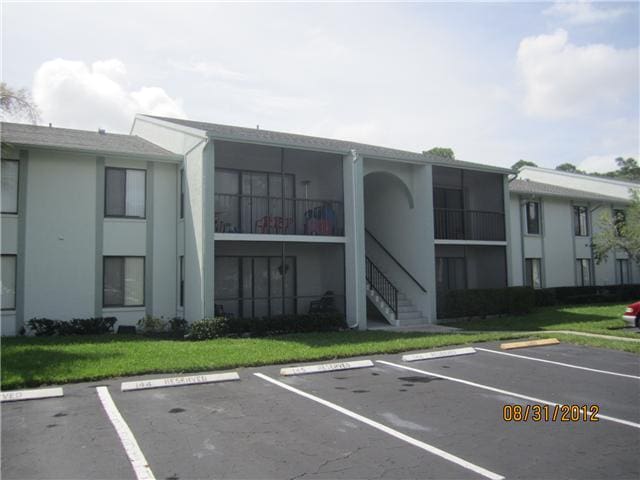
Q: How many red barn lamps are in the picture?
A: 0